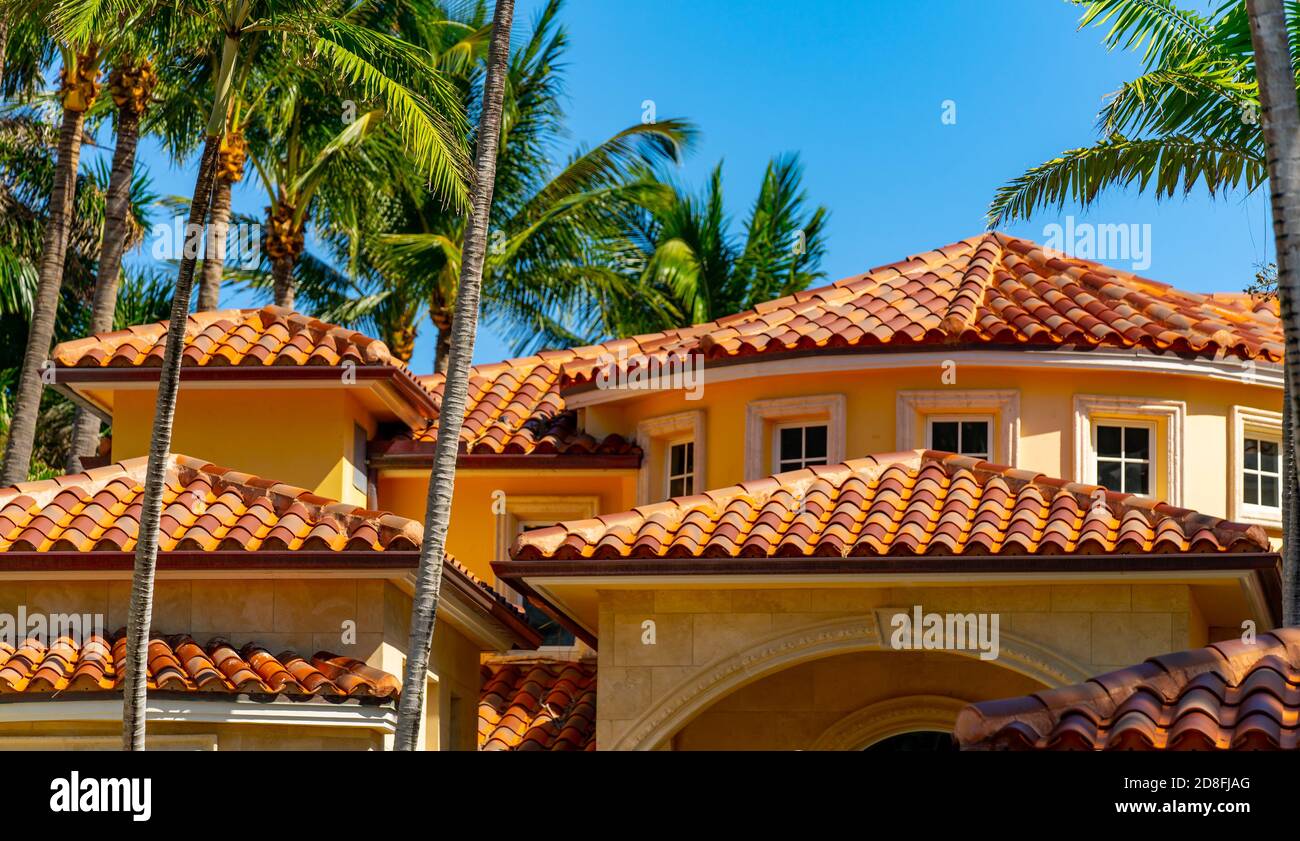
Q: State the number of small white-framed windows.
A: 5